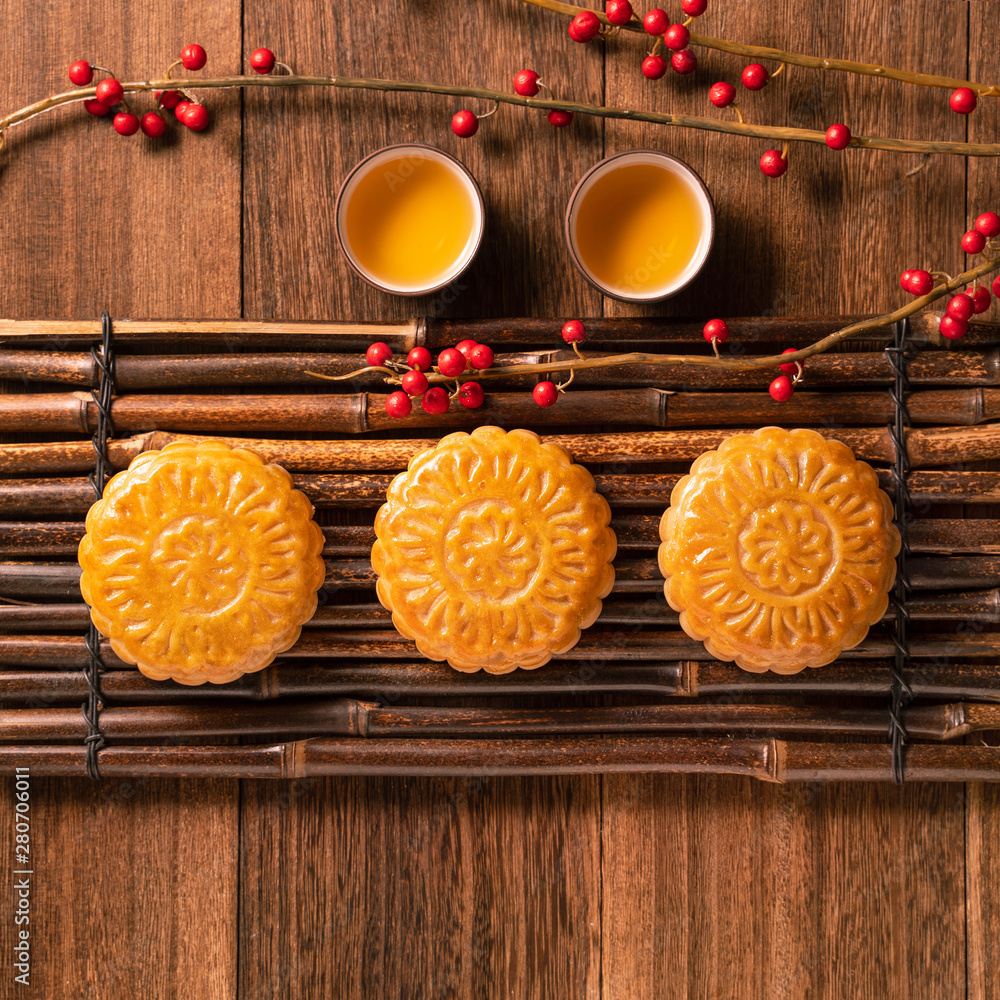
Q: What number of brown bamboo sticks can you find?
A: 12